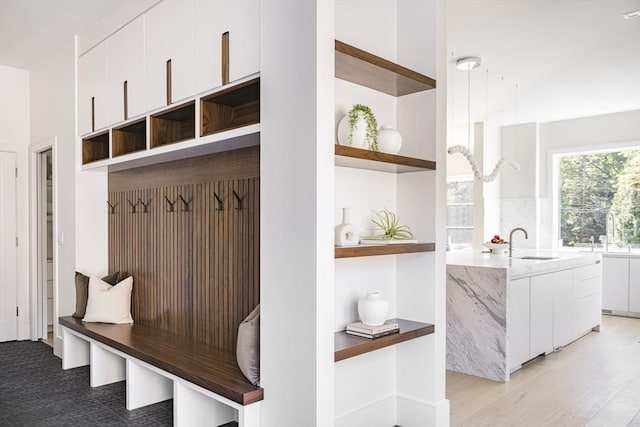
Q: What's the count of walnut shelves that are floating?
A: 4